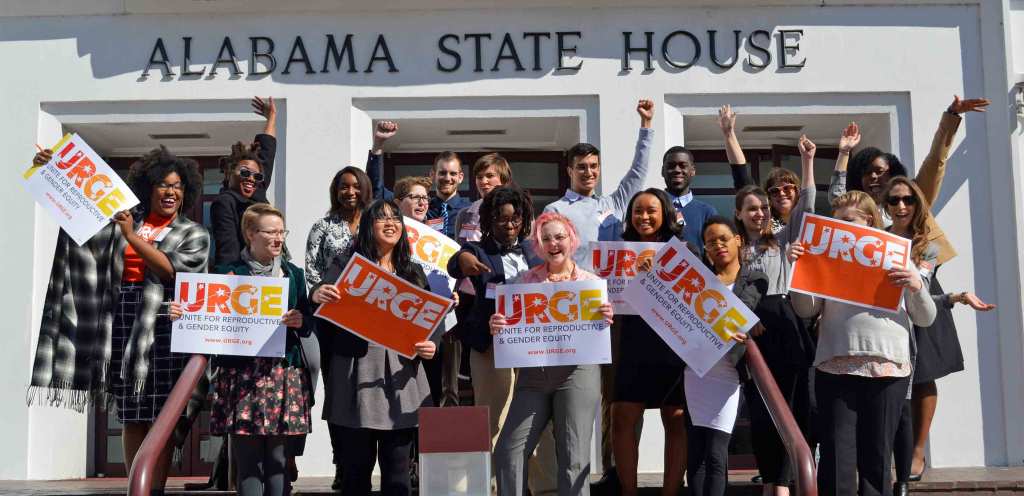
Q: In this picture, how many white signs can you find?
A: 6